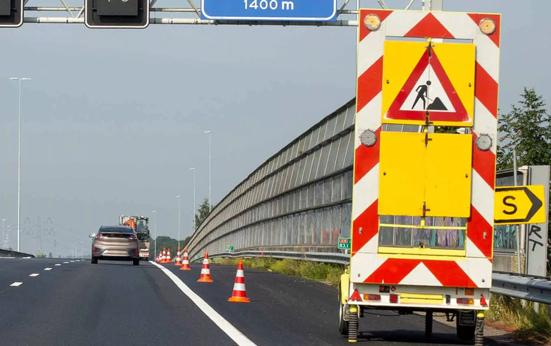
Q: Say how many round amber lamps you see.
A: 2